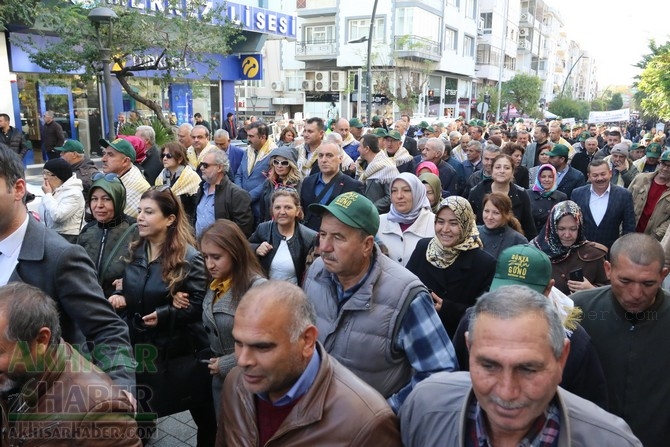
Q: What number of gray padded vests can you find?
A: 1